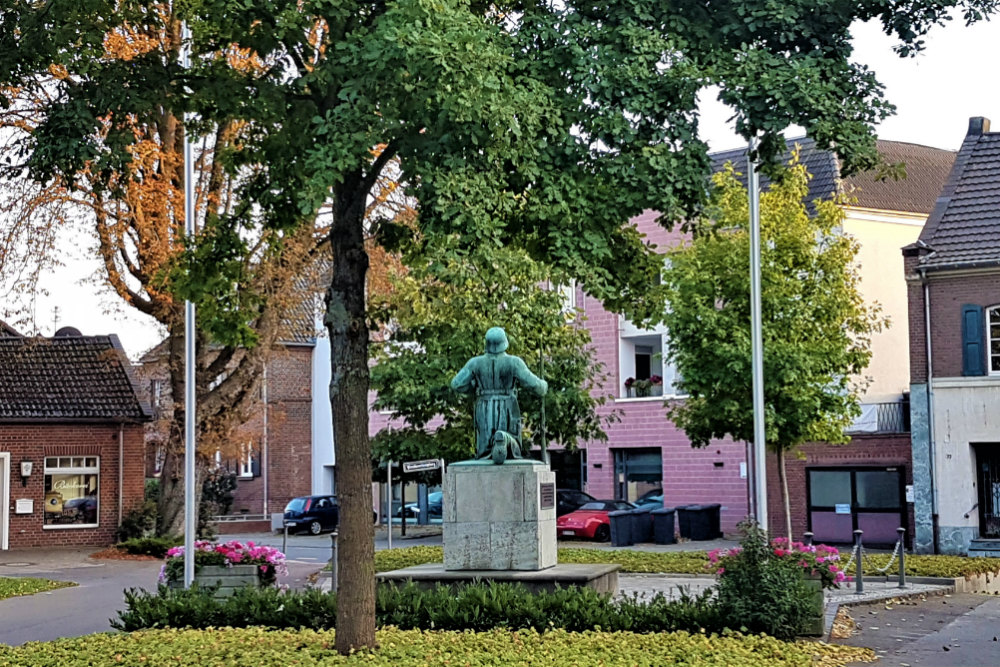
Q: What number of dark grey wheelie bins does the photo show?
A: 5